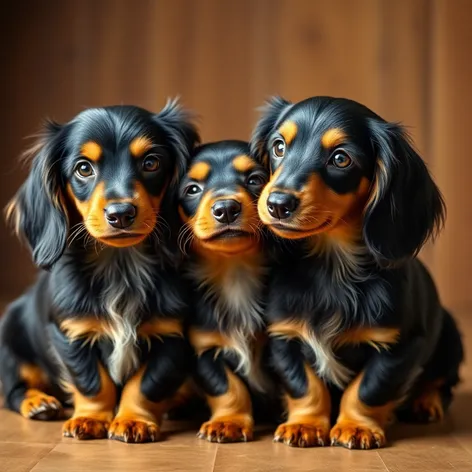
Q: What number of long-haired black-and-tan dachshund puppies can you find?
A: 3